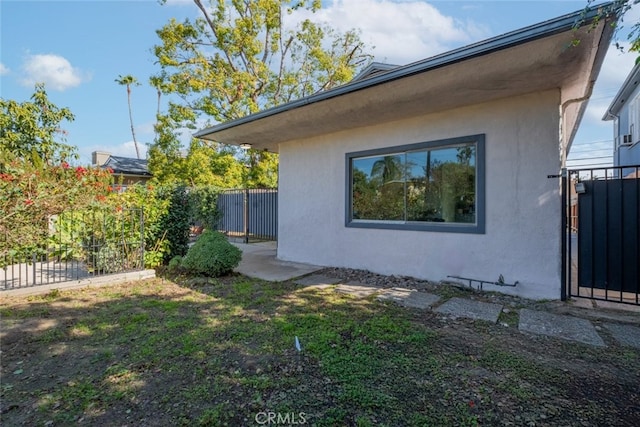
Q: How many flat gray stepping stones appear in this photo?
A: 6